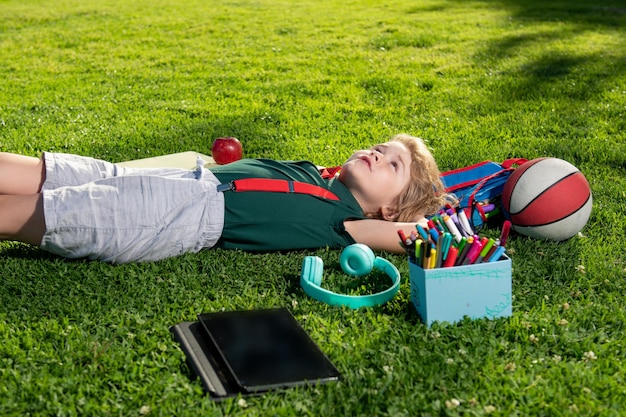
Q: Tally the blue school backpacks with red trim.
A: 1